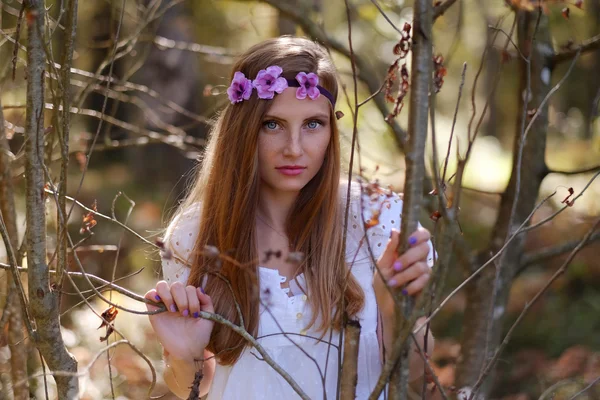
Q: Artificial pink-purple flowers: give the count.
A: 3